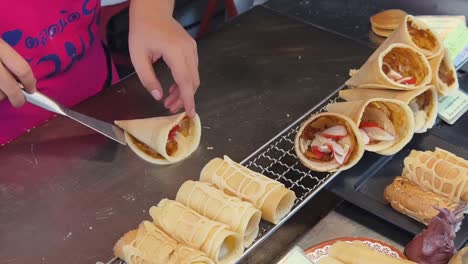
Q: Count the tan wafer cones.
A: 7